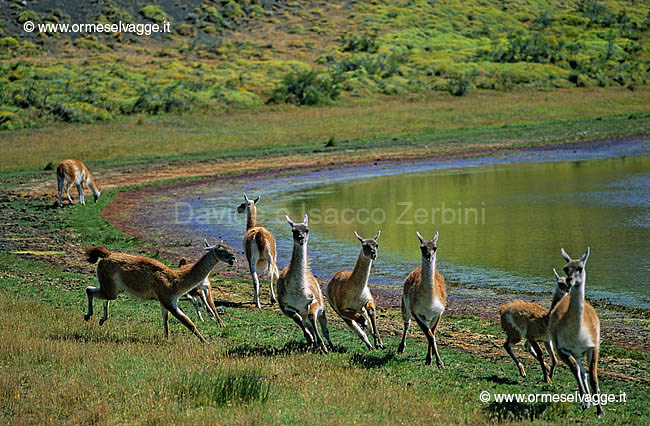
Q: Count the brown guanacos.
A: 9